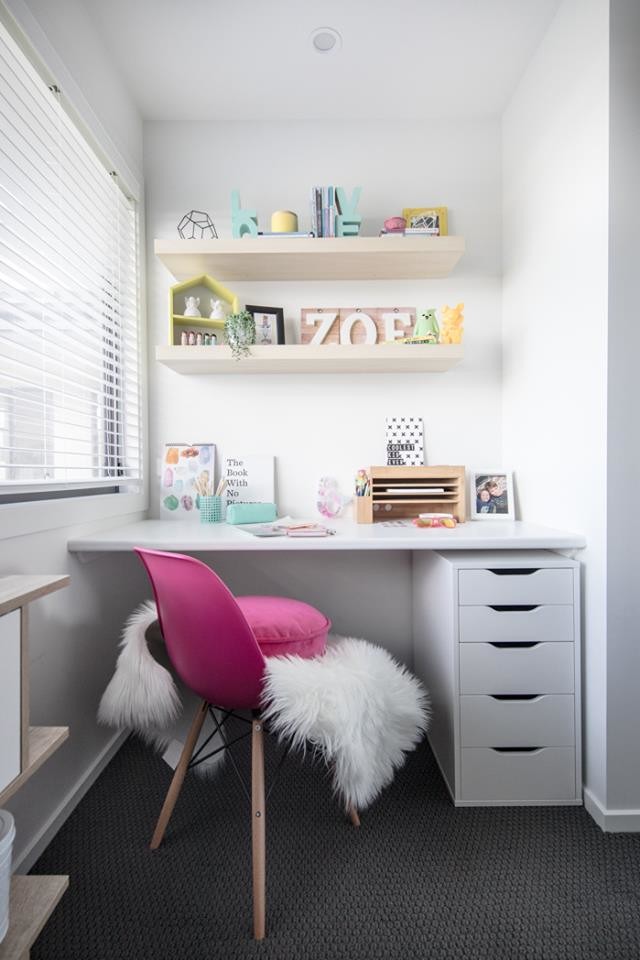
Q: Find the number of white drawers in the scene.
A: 5